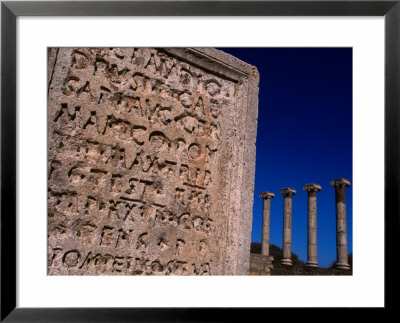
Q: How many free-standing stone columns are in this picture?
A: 4